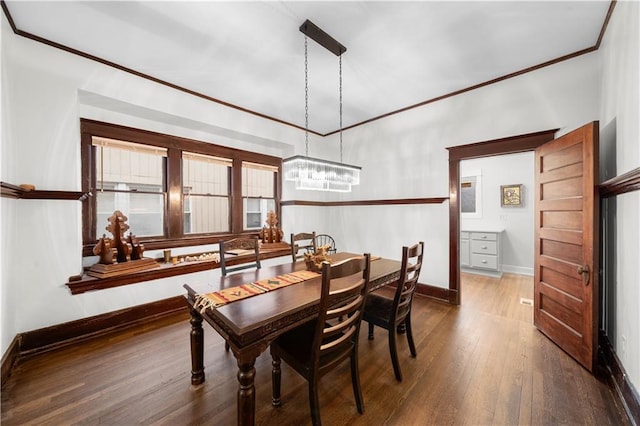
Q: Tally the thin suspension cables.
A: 2